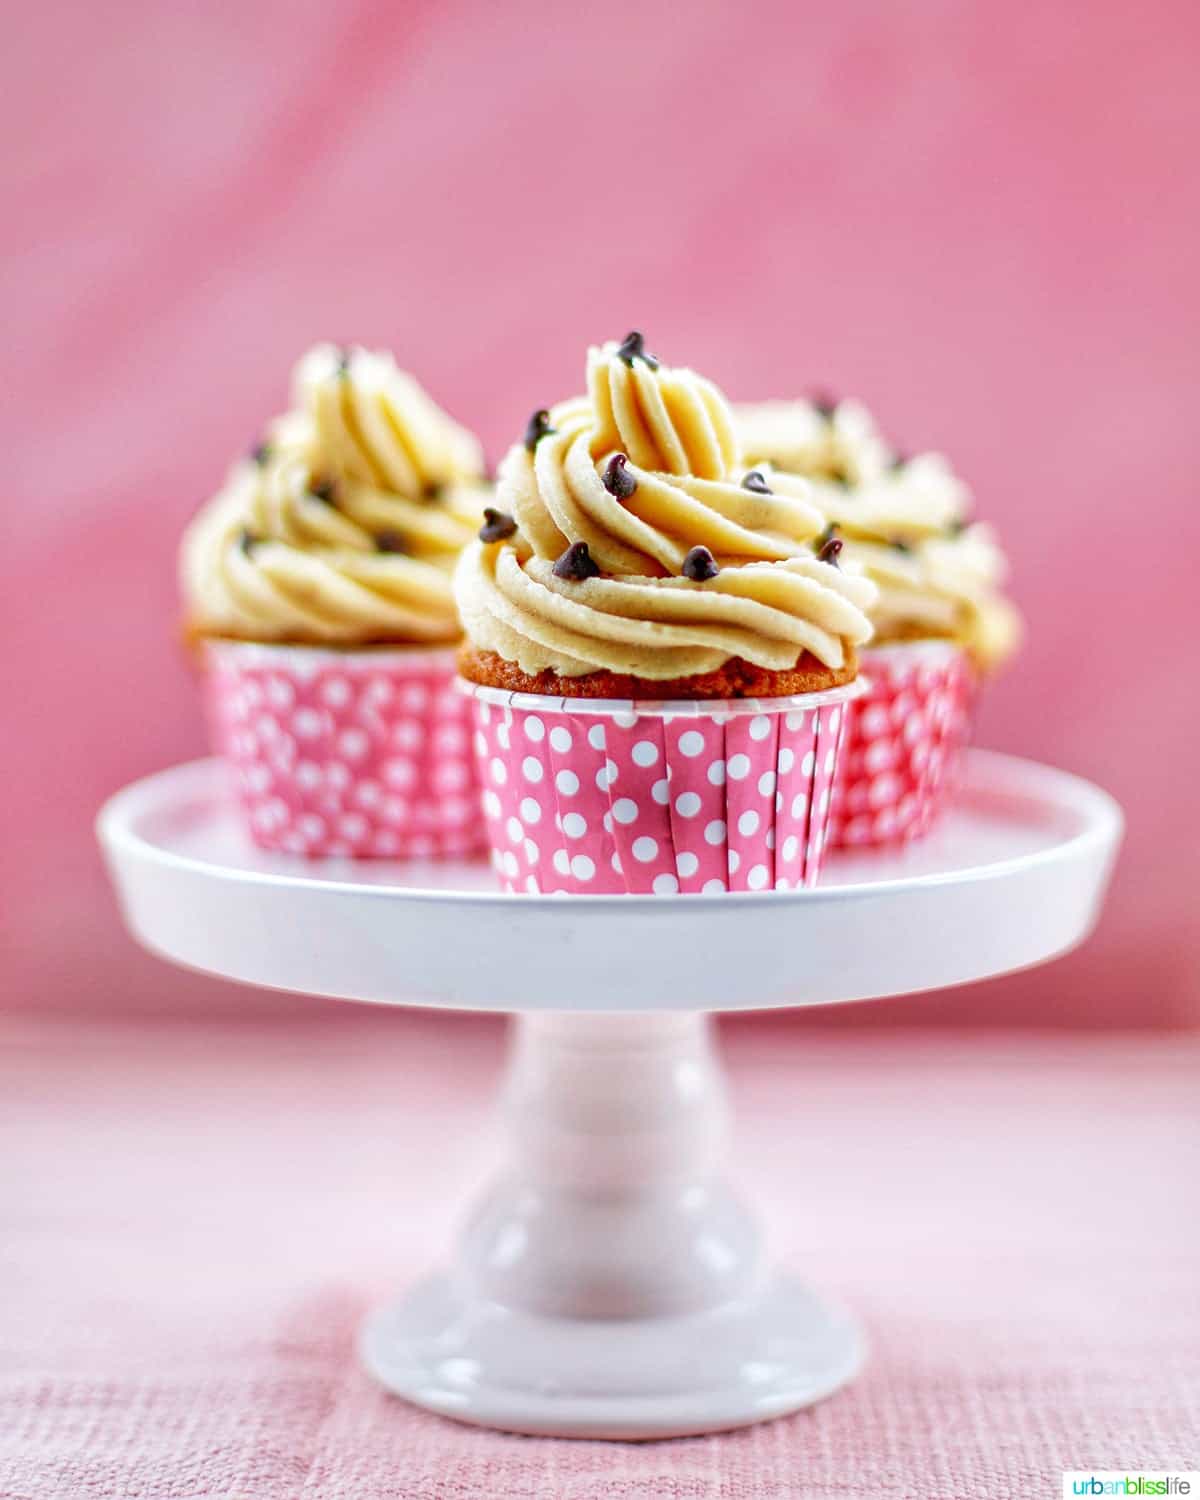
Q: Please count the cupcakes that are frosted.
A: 3